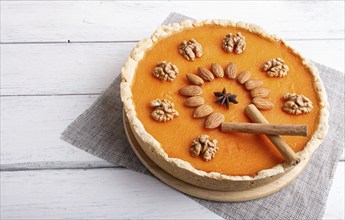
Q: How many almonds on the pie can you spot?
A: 12